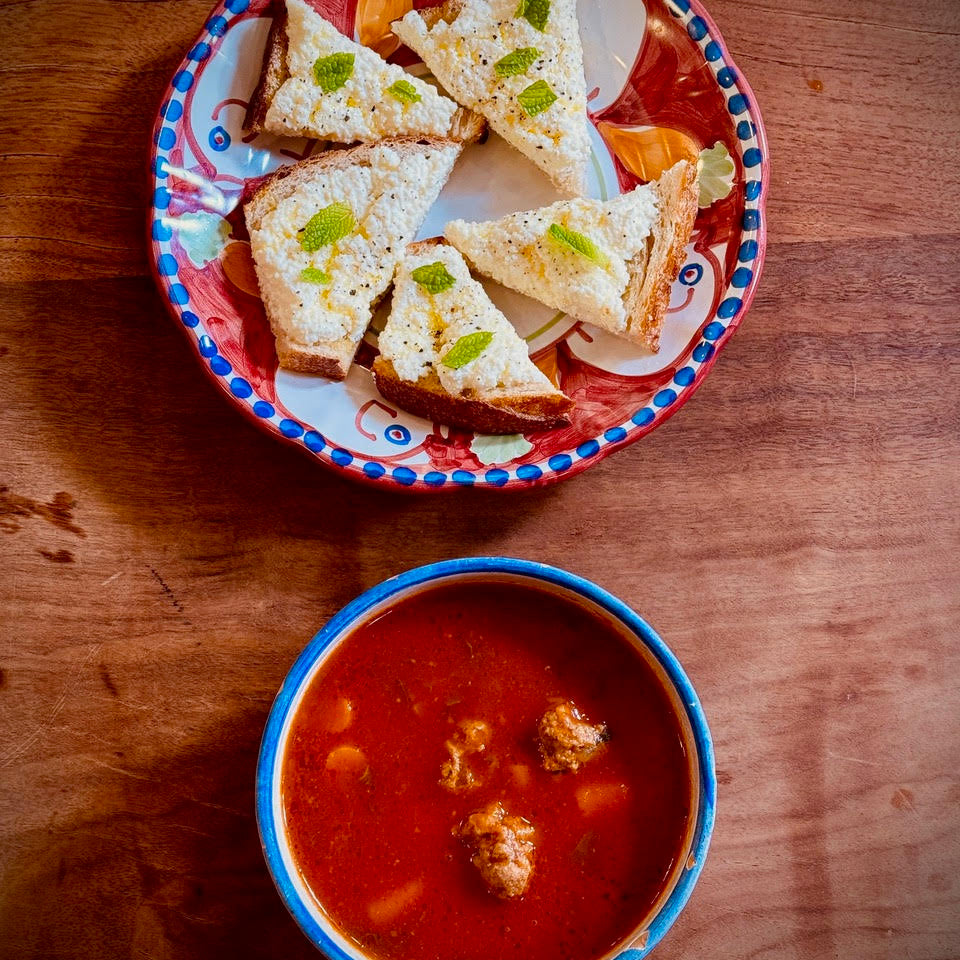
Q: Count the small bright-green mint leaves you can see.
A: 10